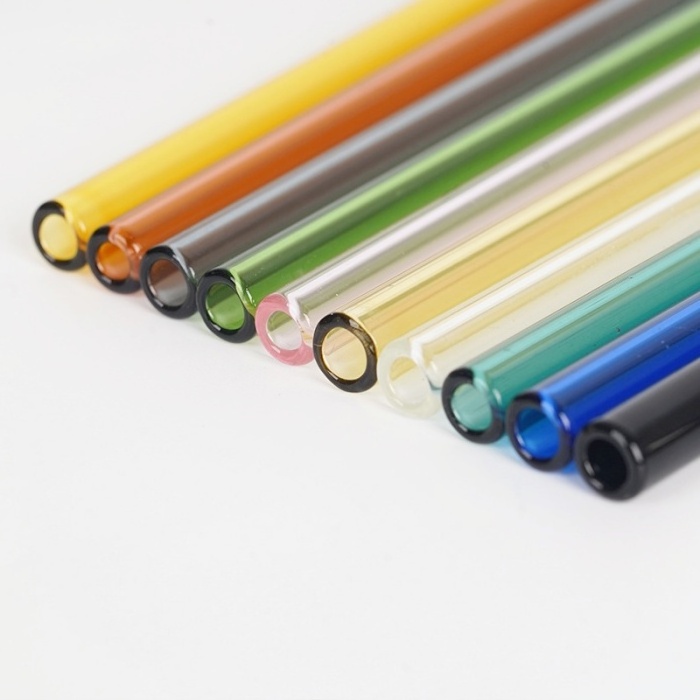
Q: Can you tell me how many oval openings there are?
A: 10